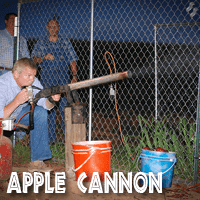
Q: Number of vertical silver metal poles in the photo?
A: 3